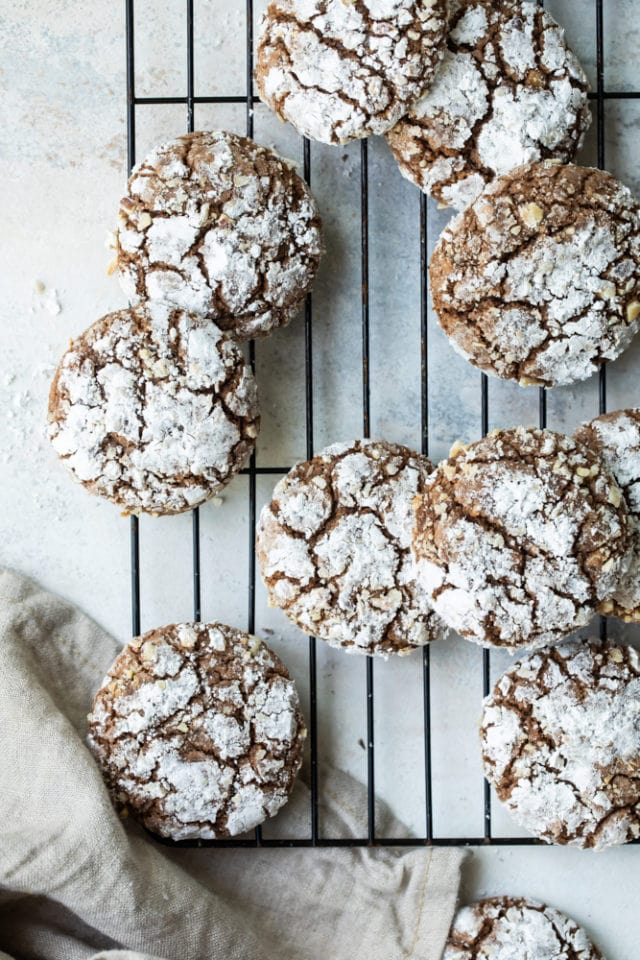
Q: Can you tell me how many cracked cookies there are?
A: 11